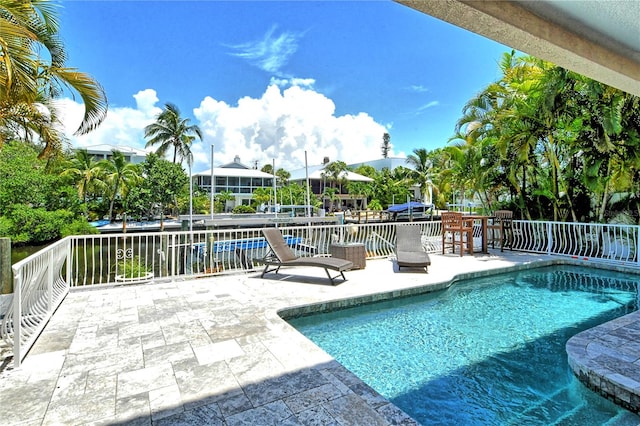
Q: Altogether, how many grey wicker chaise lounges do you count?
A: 2